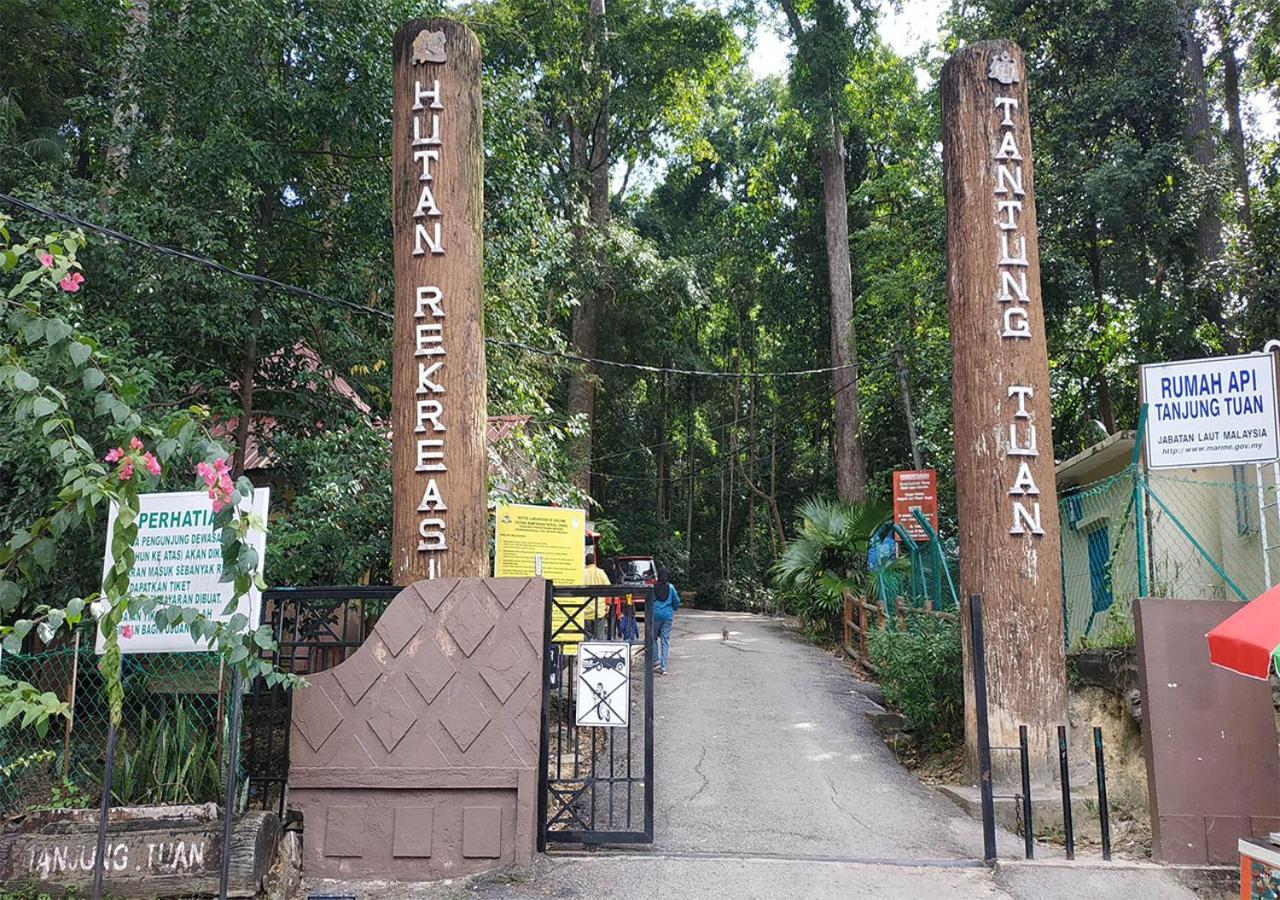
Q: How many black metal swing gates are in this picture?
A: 1